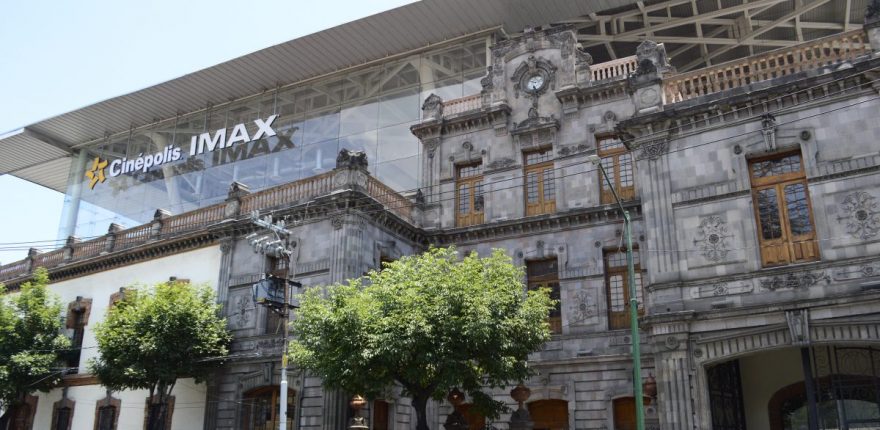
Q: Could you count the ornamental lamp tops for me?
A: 4